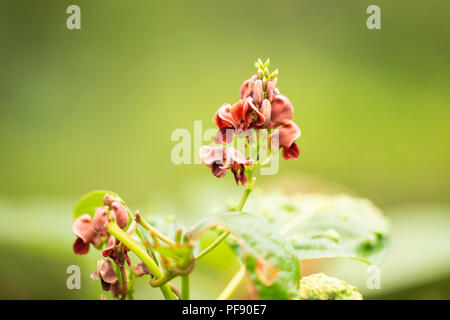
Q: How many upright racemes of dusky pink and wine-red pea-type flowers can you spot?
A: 2